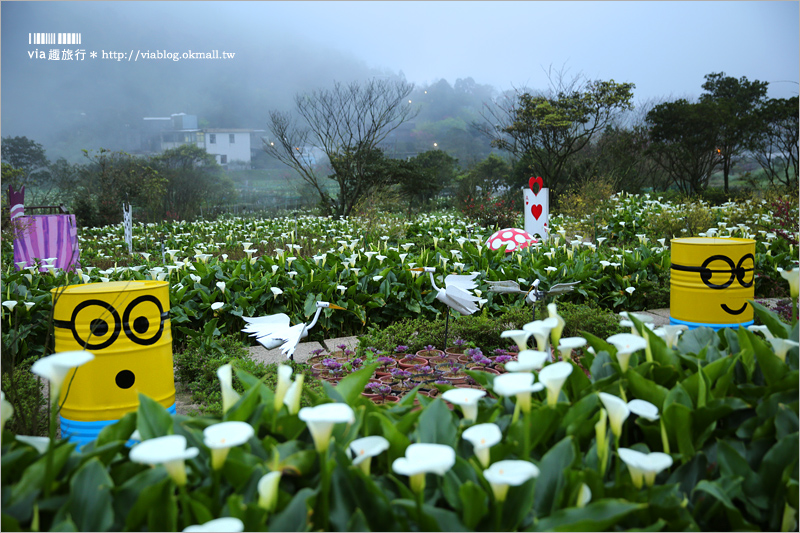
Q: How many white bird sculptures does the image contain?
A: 3